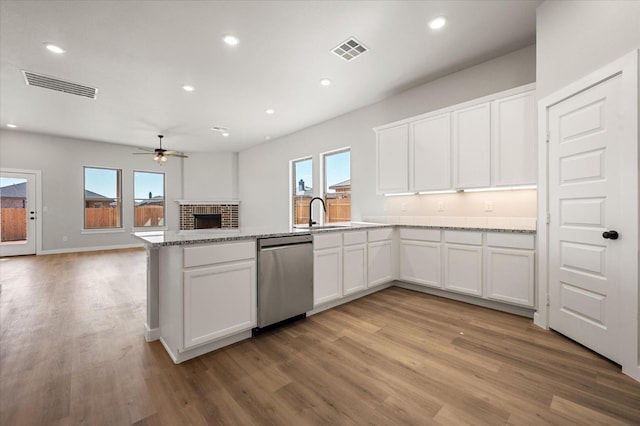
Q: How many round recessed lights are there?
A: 8